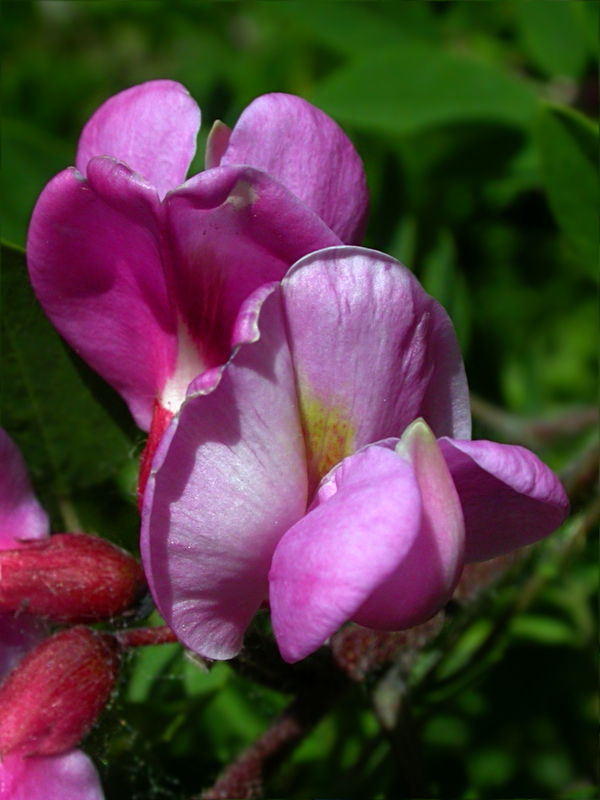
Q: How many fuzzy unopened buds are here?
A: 2